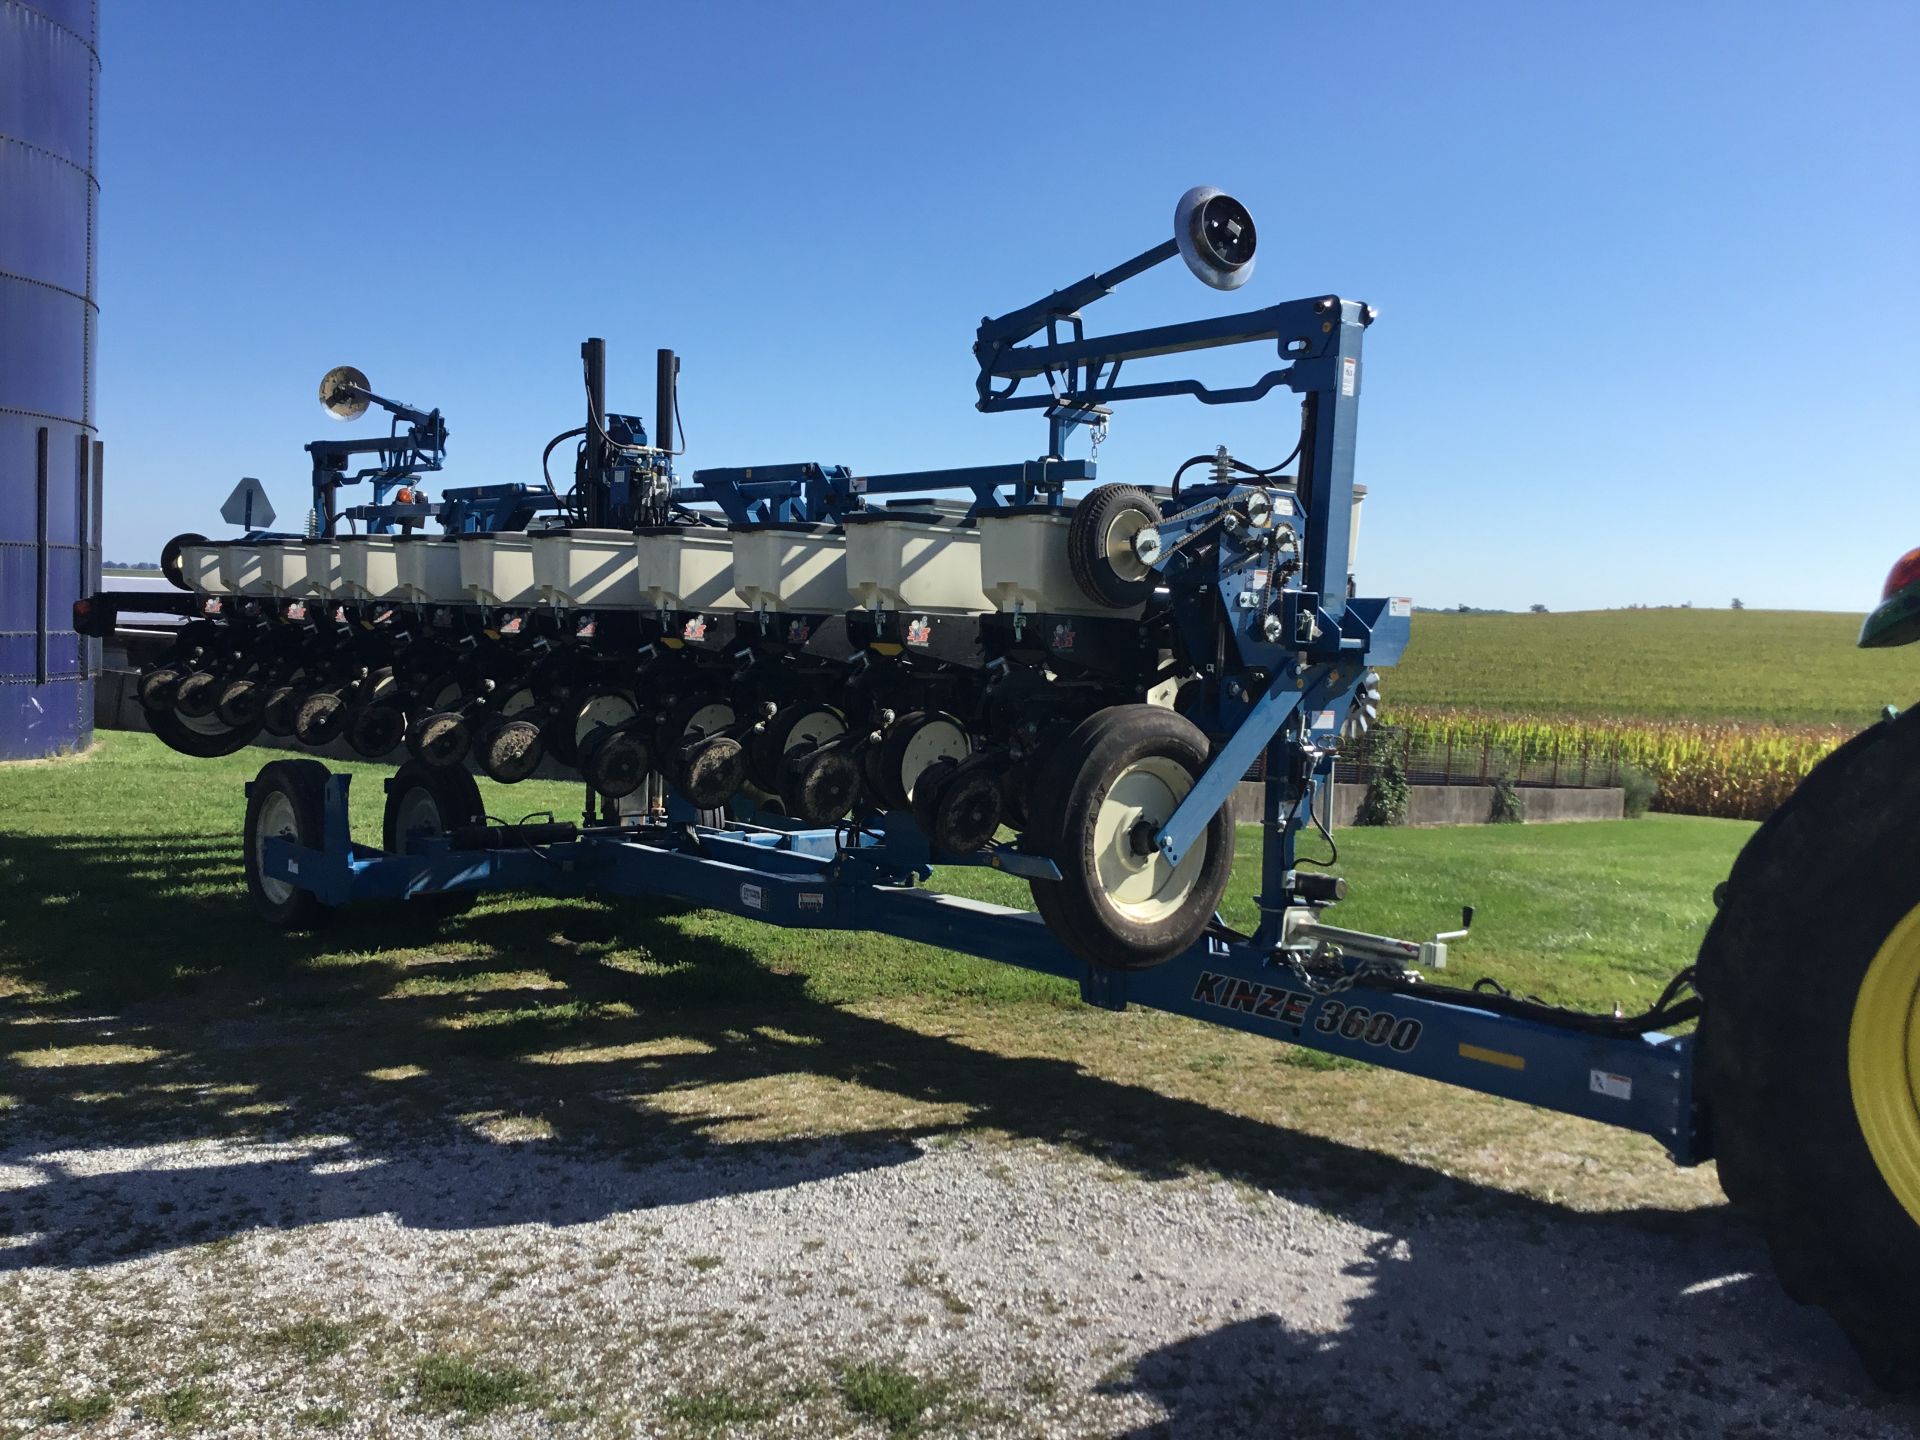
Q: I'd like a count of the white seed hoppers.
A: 12